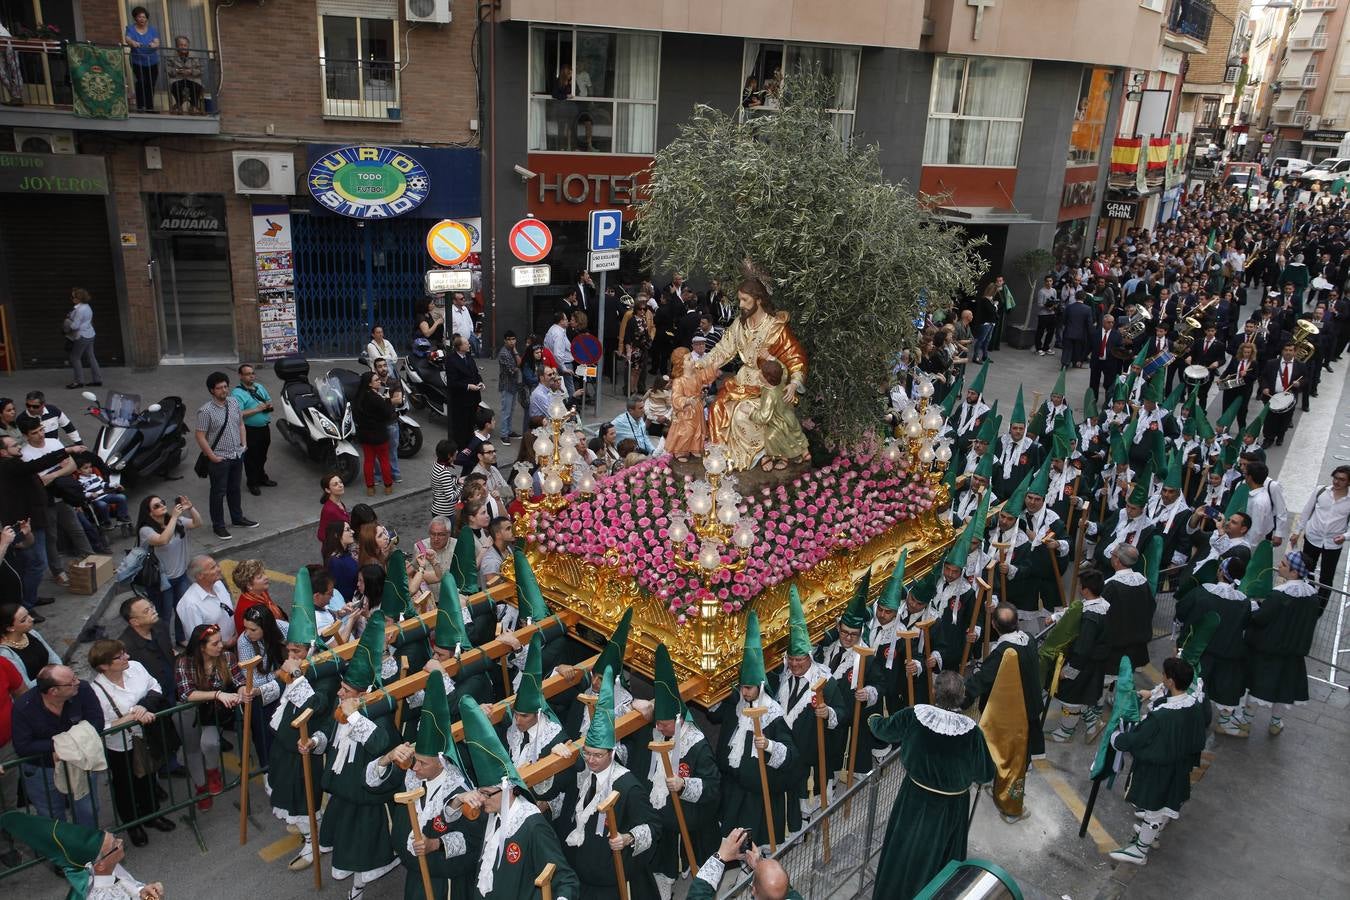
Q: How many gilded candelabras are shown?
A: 3